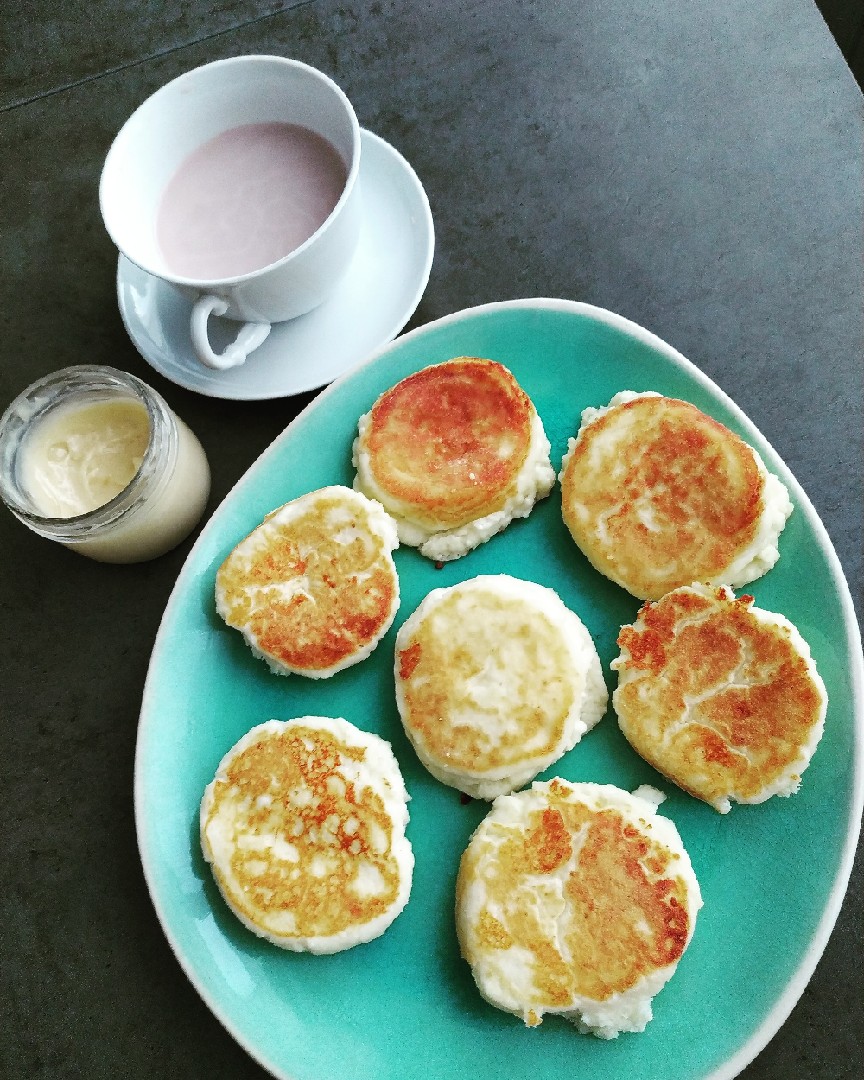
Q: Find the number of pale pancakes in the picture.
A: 1